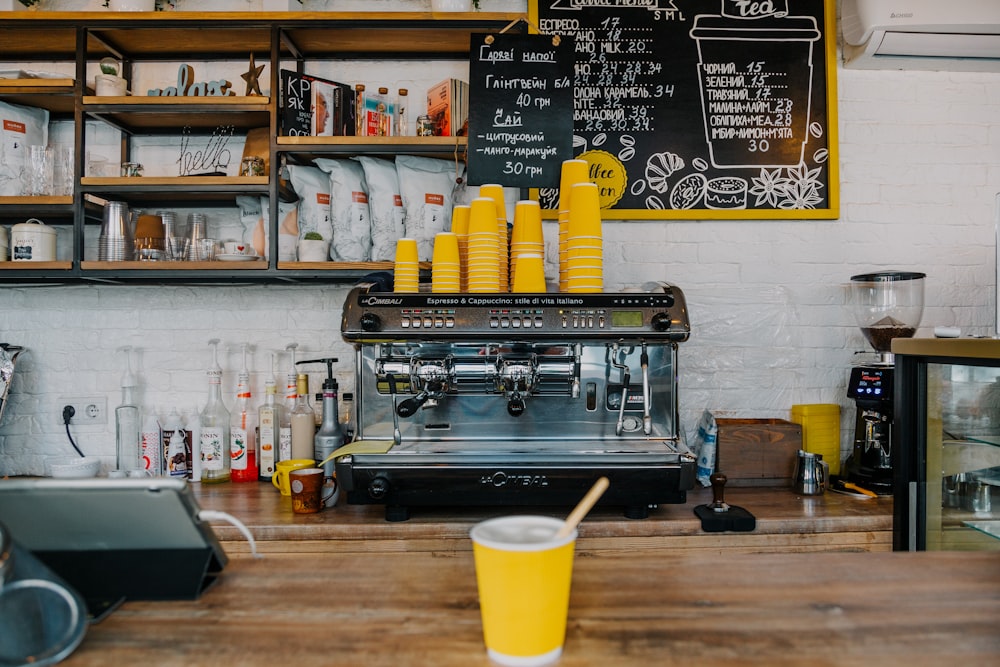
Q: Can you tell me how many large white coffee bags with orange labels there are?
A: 5